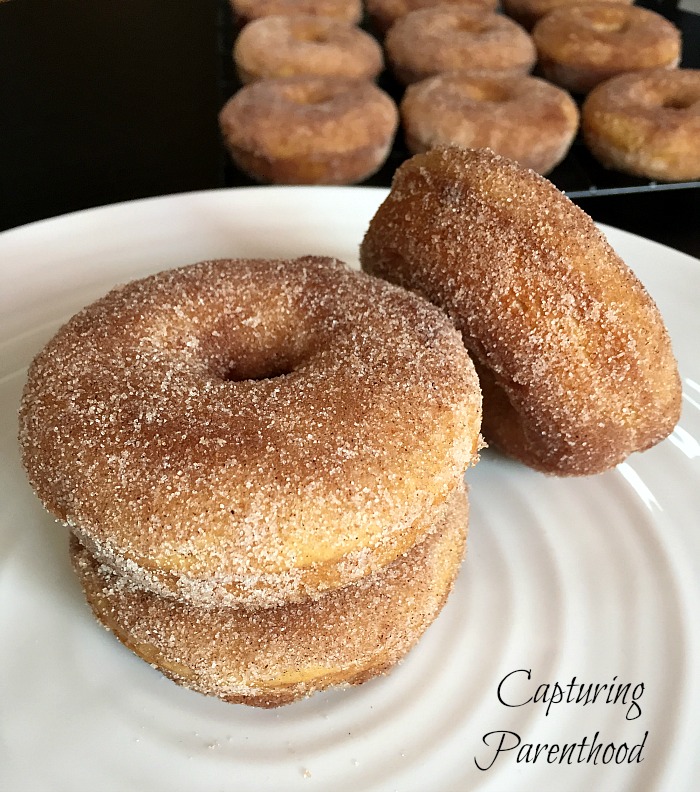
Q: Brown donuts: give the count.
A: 12